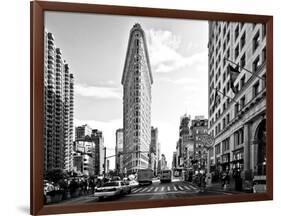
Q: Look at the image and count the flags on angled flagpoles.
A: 2